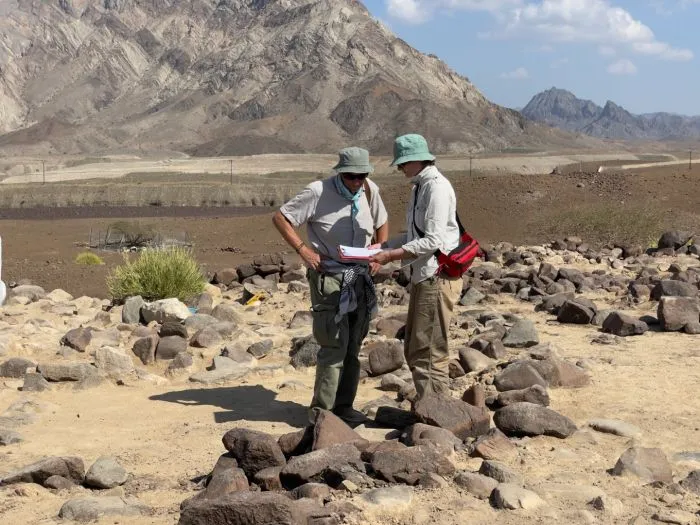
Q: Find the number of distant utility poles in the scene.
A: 4